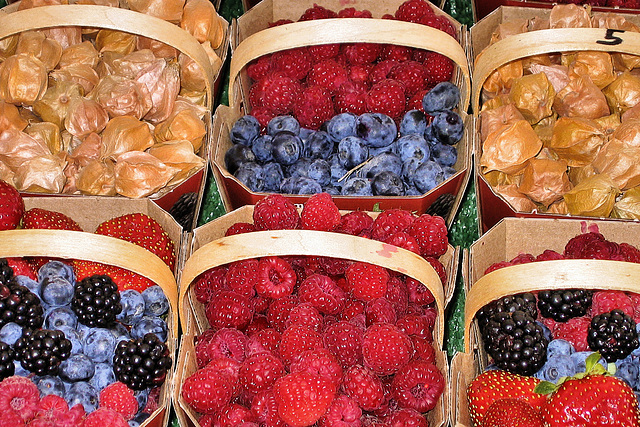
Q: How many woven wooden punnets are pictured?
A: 6